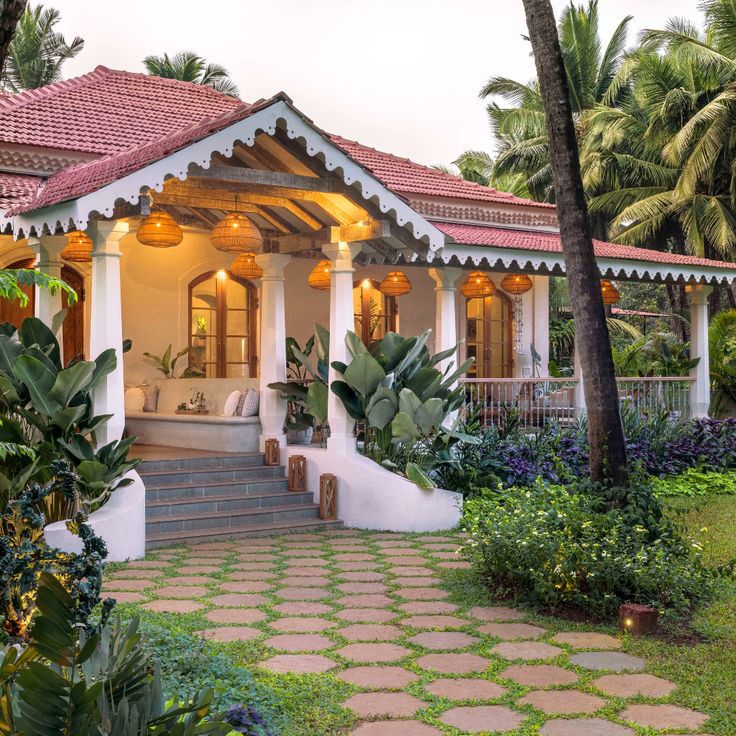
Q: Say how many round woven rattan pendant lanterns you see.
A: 9